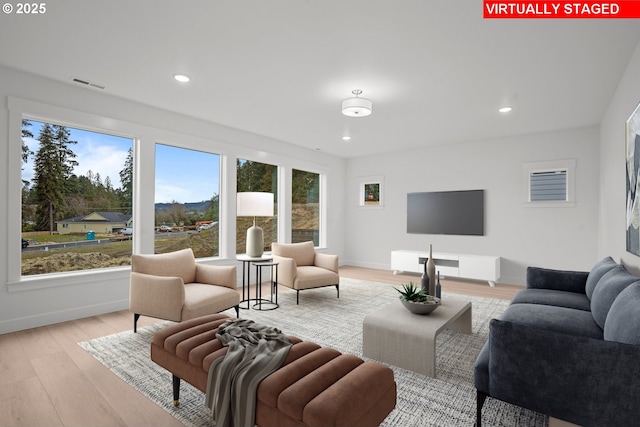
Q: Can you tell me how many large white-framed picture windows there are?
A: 4